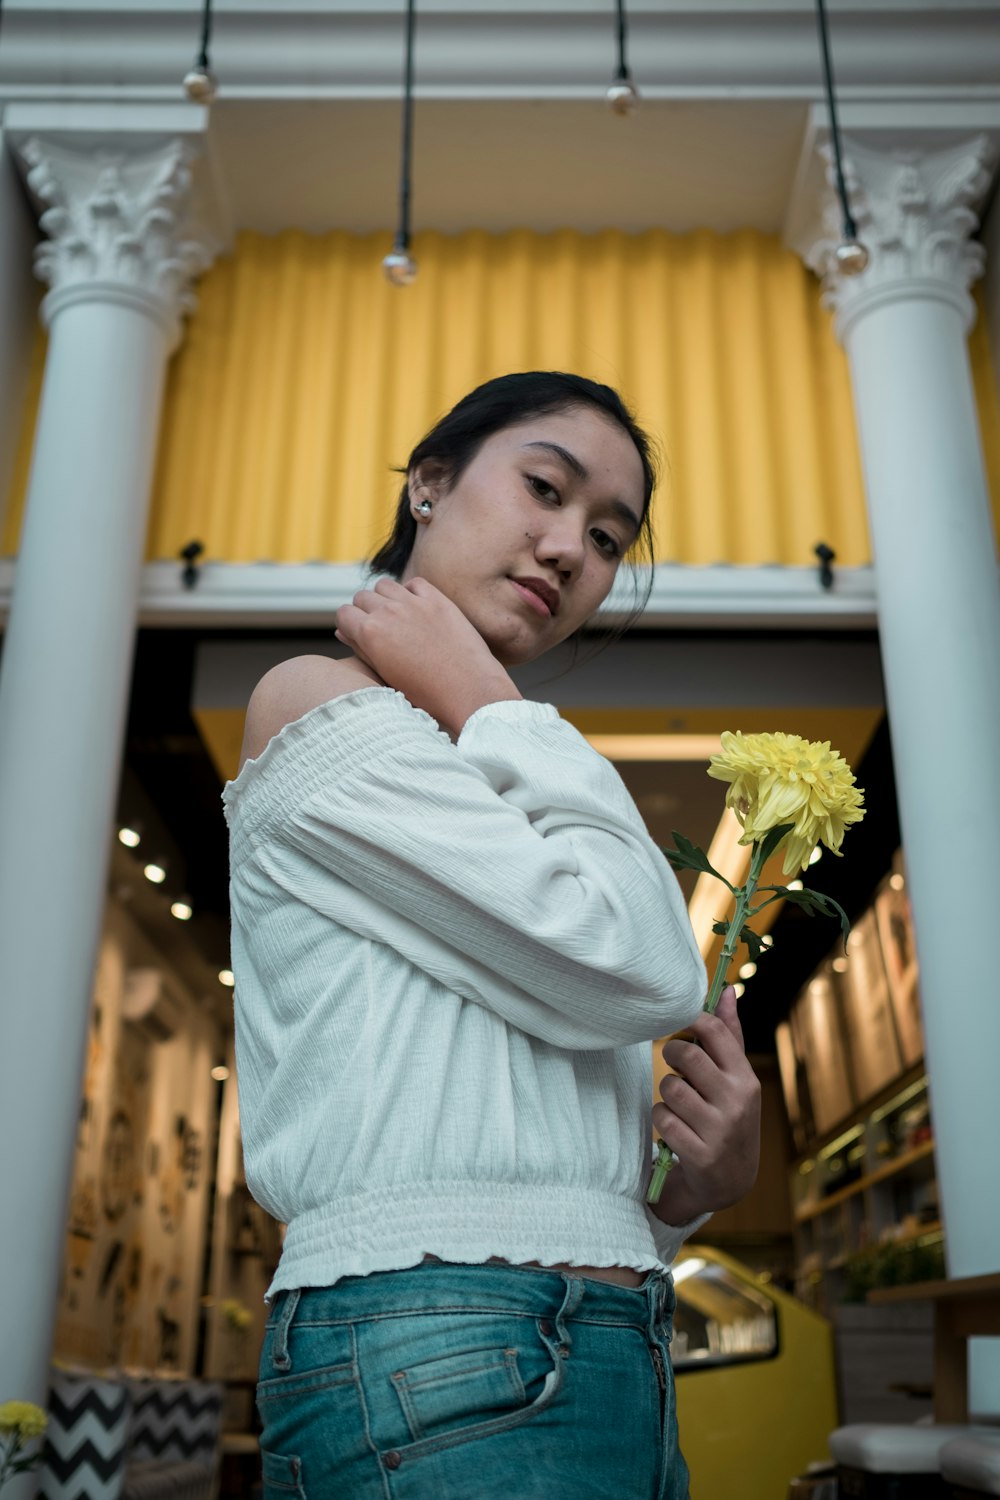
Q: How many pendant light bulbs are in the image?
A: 4